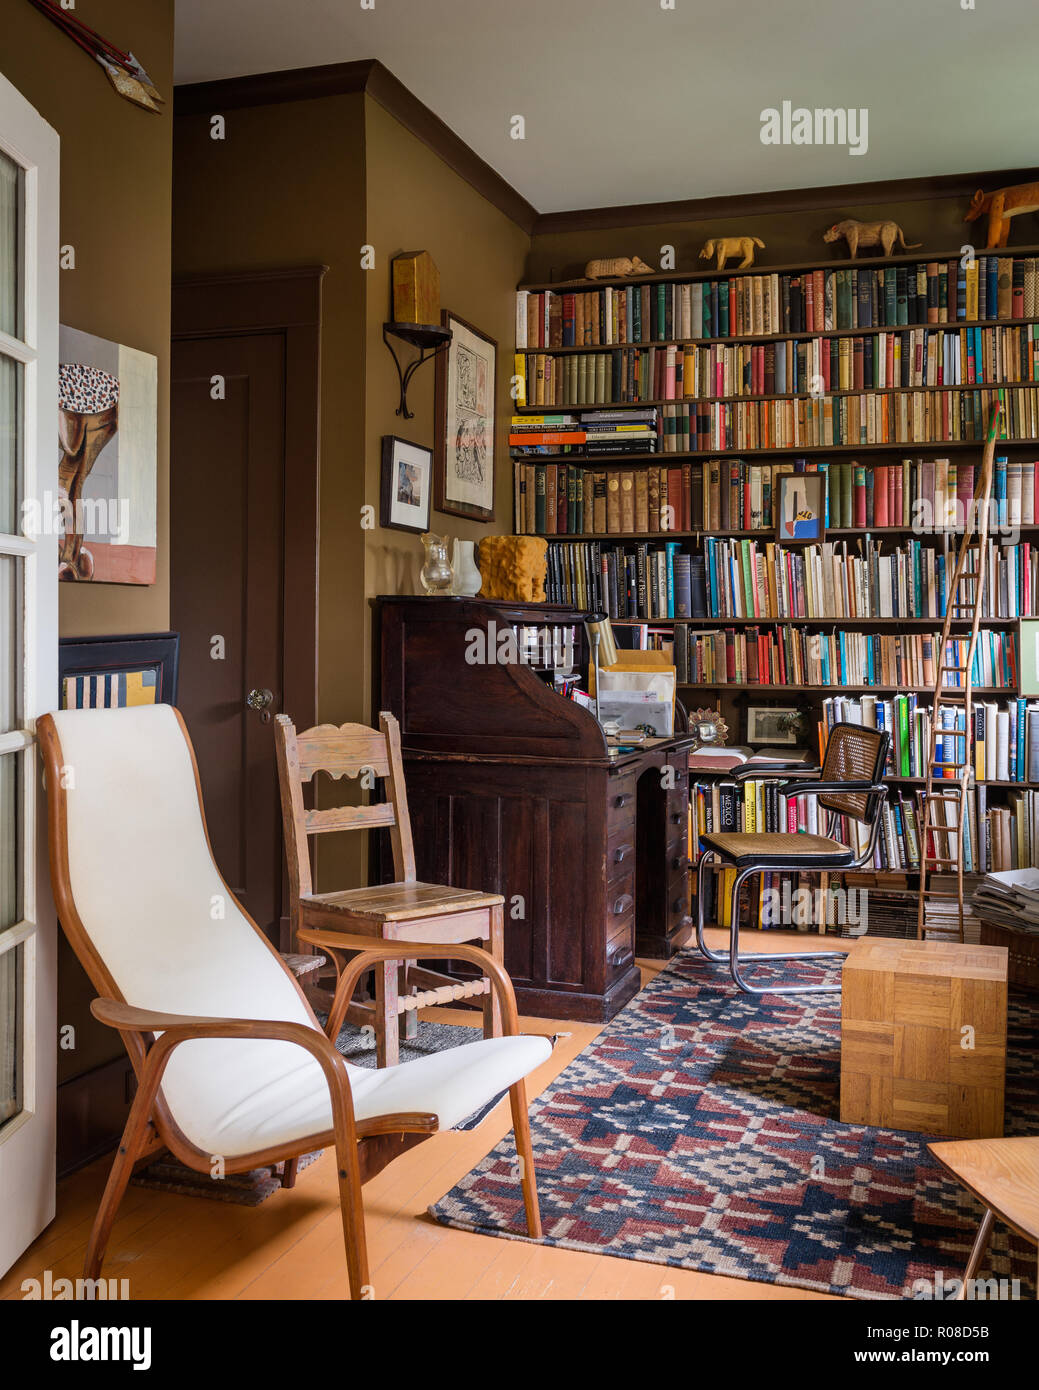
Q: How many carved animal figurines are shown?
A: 4